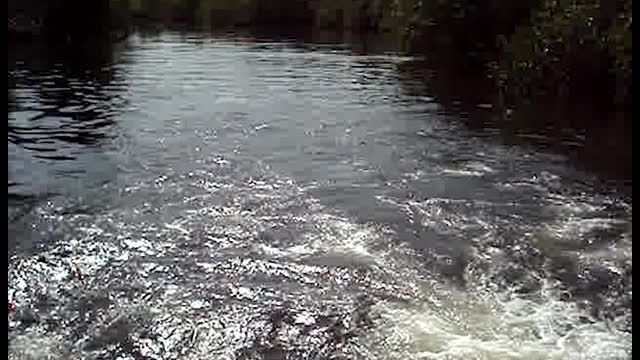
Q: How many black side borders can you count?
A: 2